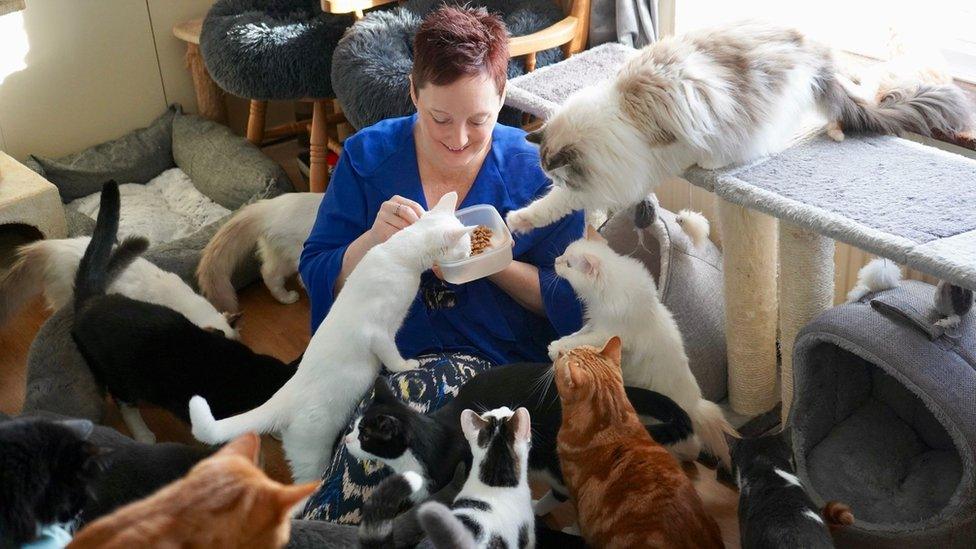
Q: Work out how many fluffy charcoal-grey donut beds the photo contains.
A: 2